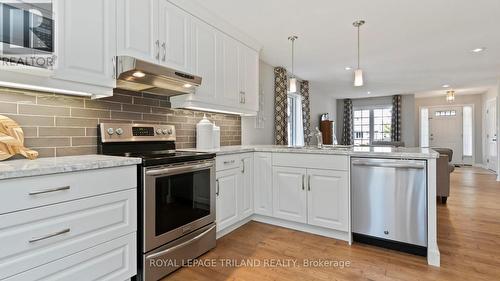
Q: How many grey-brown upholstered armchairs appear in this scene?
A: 1